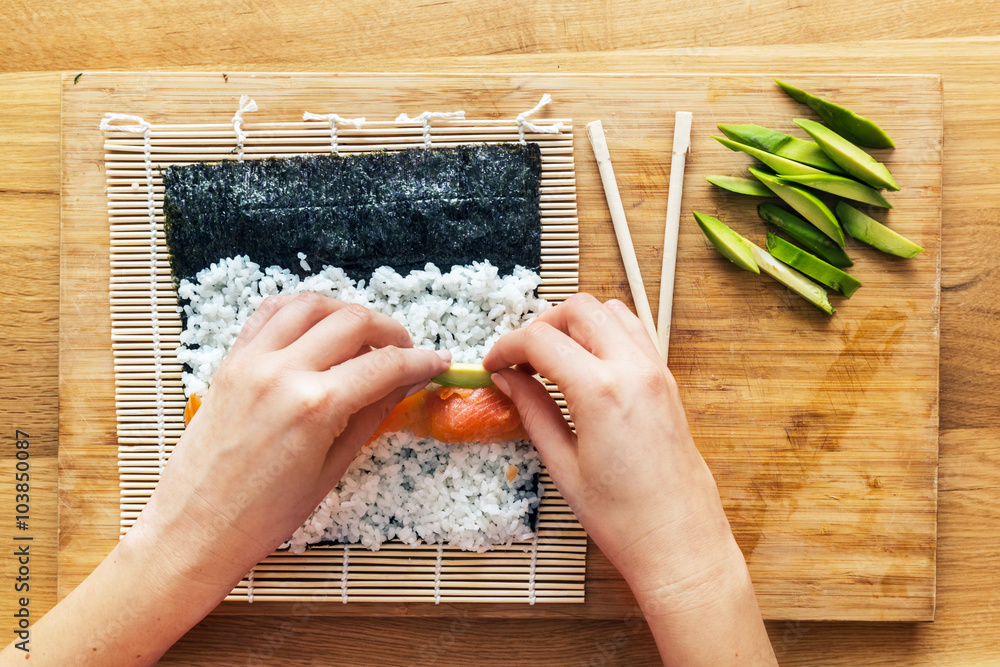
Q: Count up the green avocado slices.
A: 13